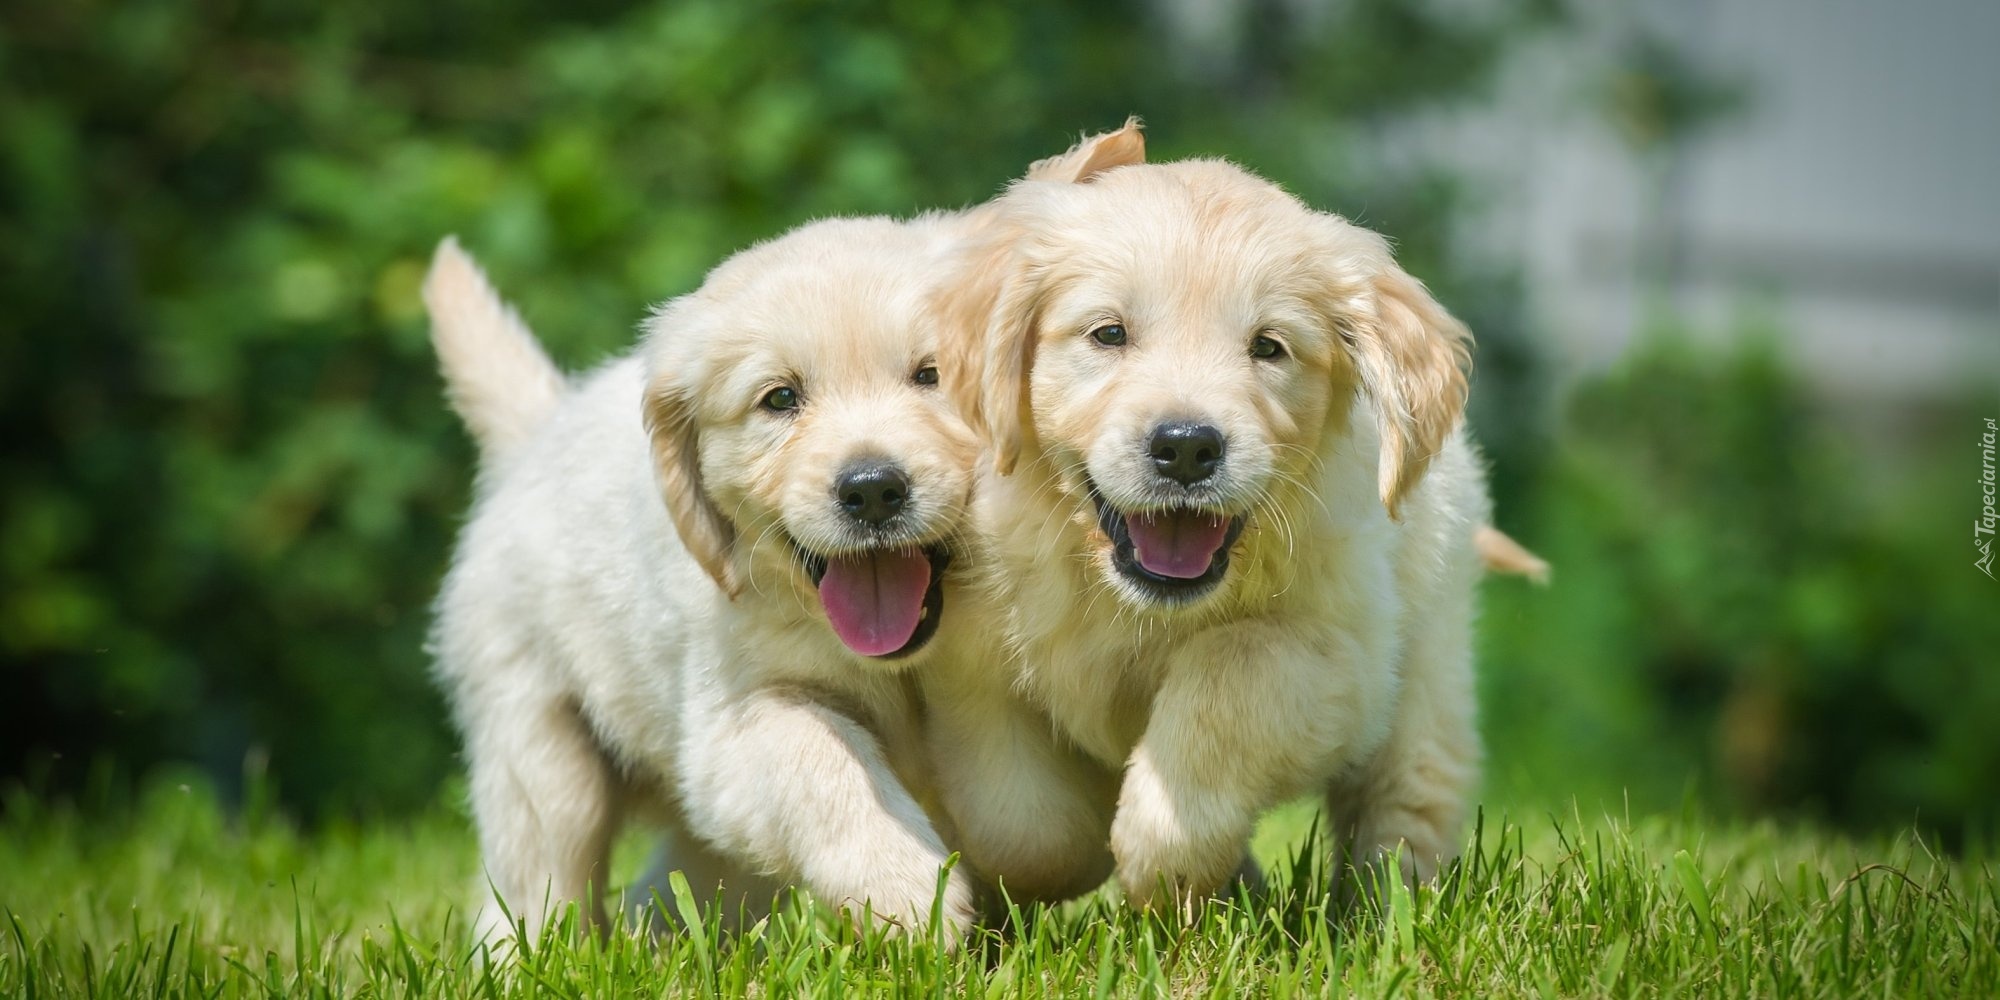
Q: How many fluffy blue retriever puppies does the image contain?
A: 0